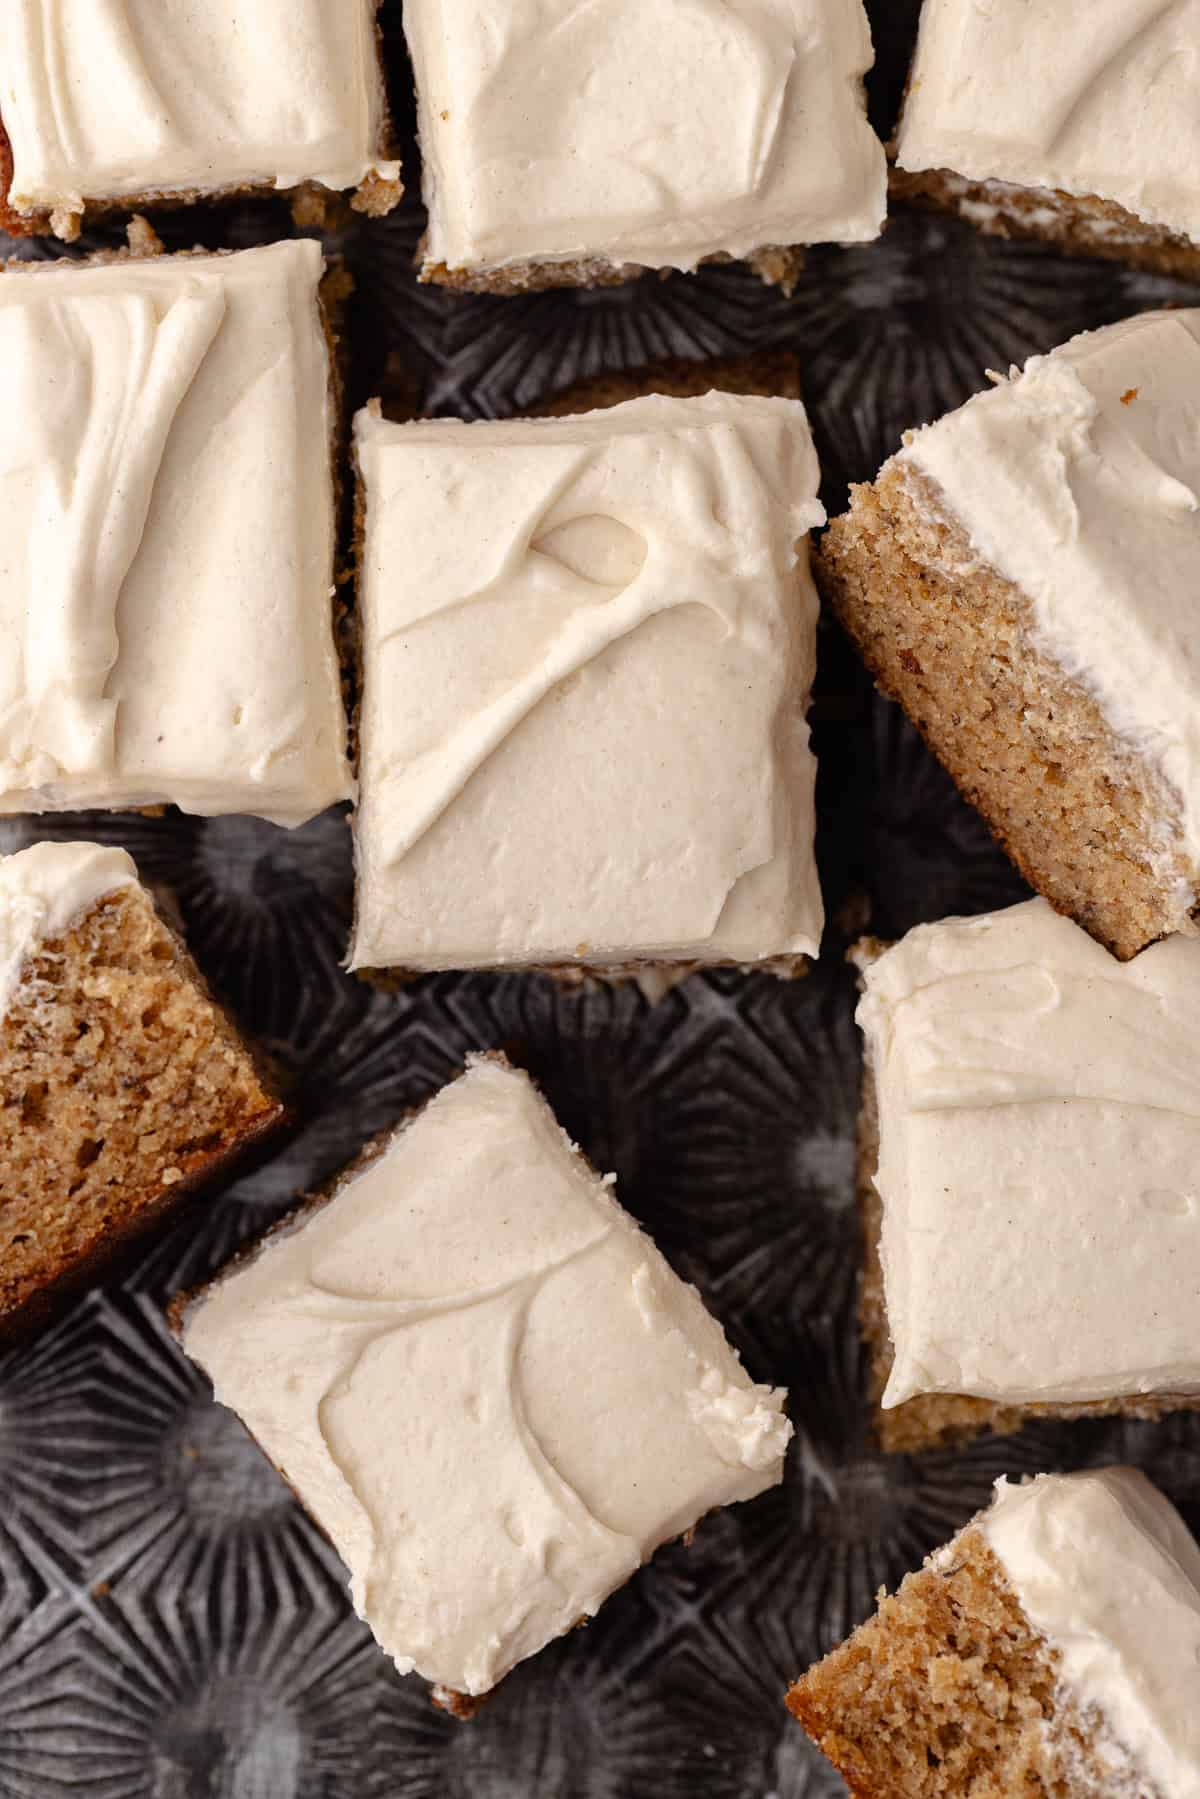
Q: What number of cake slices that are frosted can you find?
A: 10